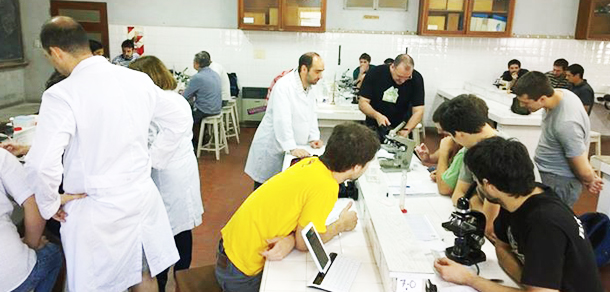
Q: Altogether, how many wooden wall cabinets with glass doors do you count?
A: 3